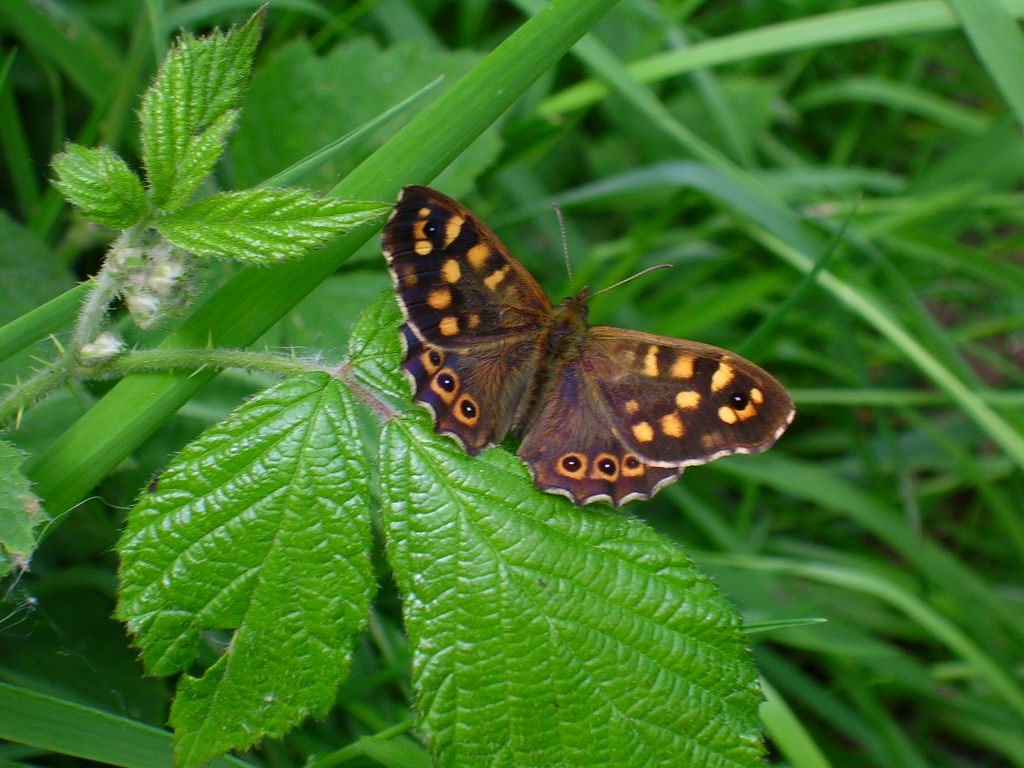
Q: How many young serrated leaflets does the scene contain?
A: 3